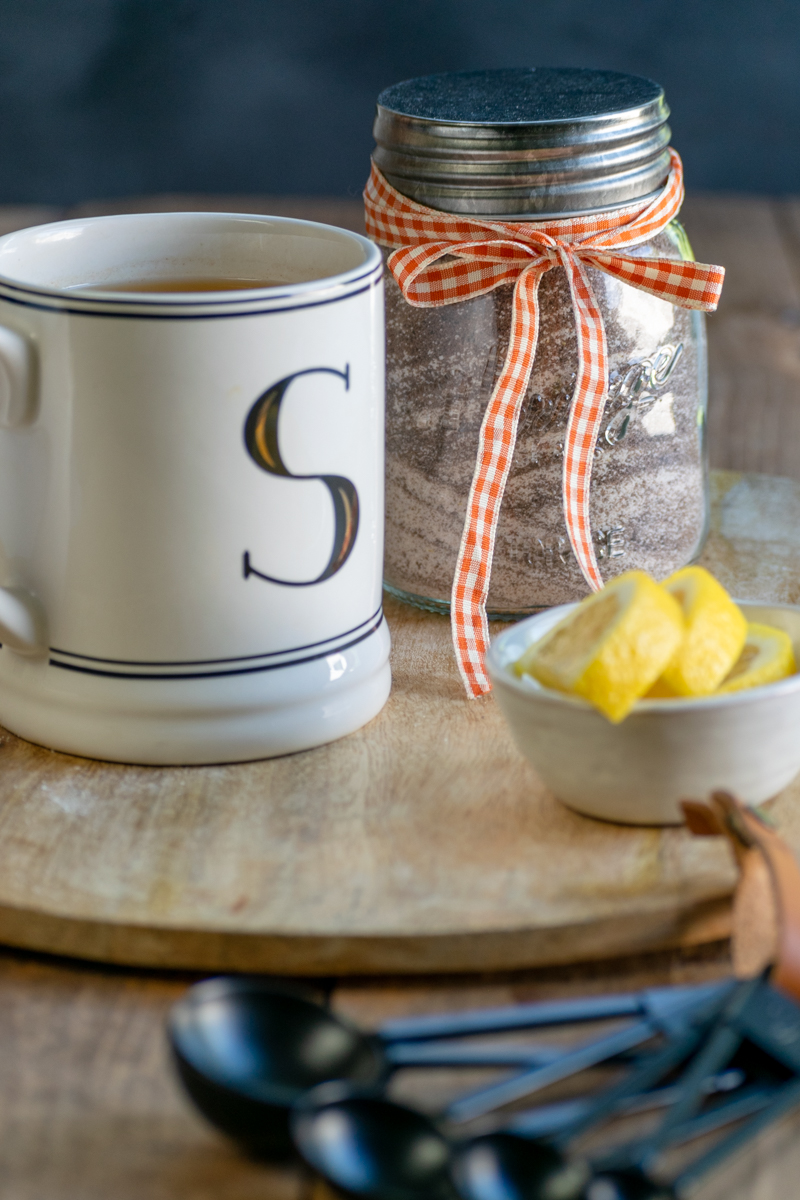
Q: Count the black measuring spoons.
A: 4